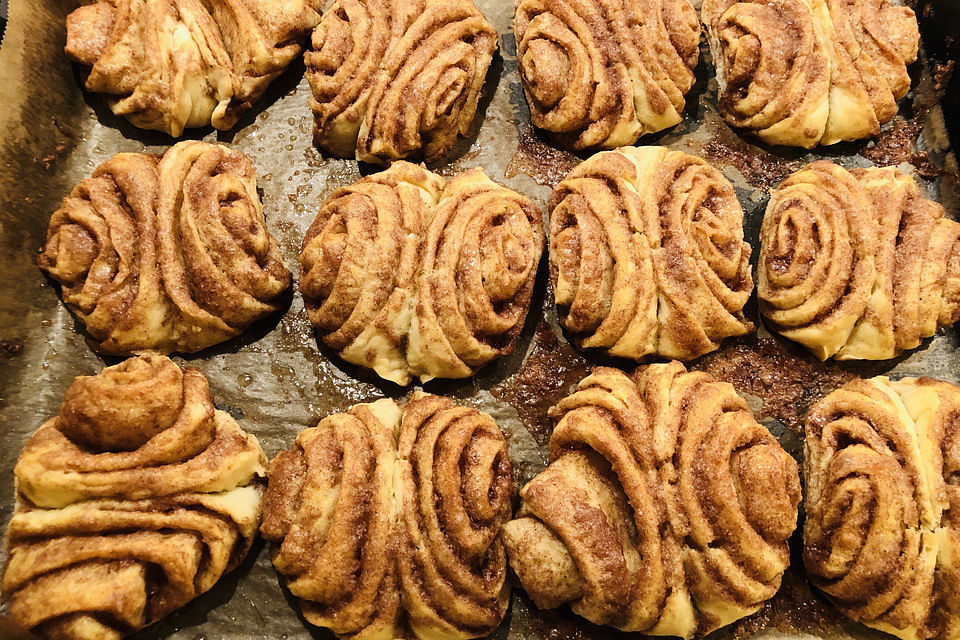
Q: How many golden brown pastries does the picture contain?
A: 12